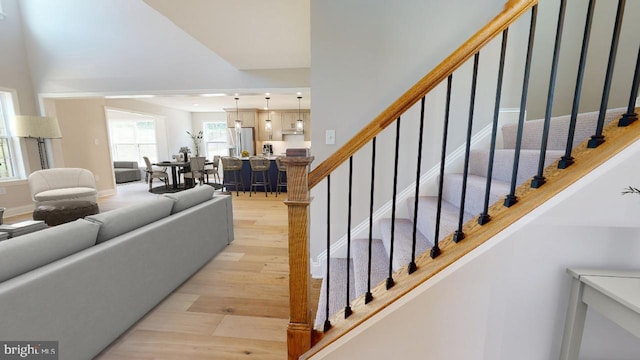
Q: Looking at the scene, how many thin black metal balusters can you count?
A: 13